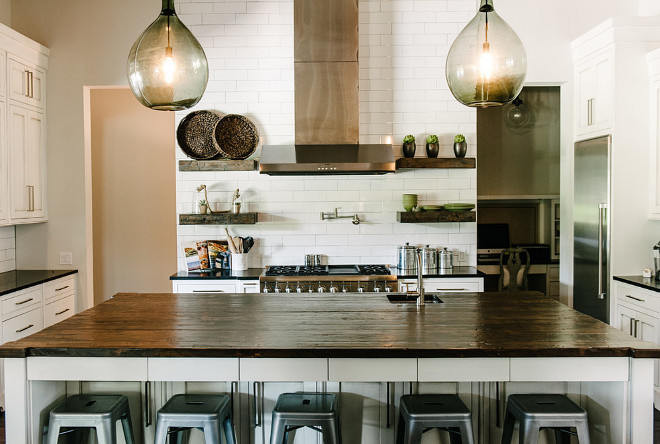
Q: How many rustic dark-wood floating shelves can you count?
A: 4